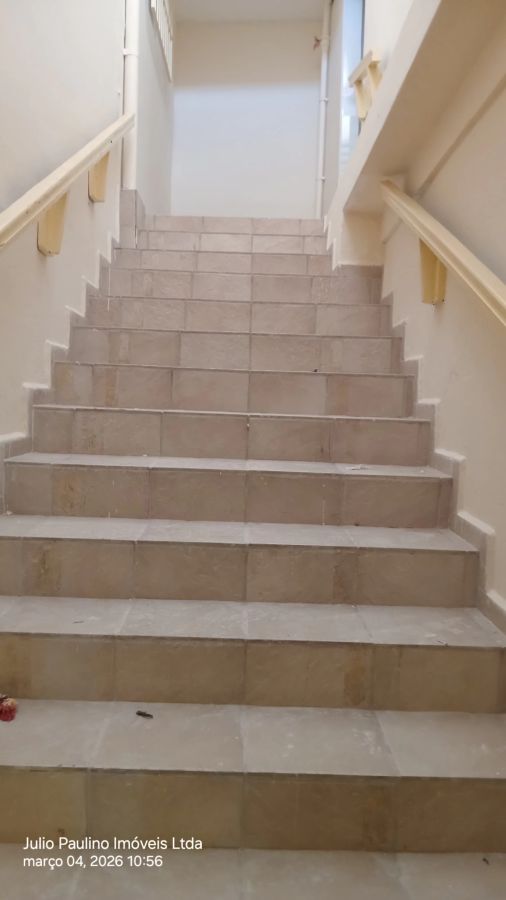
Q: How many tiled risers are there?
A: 12